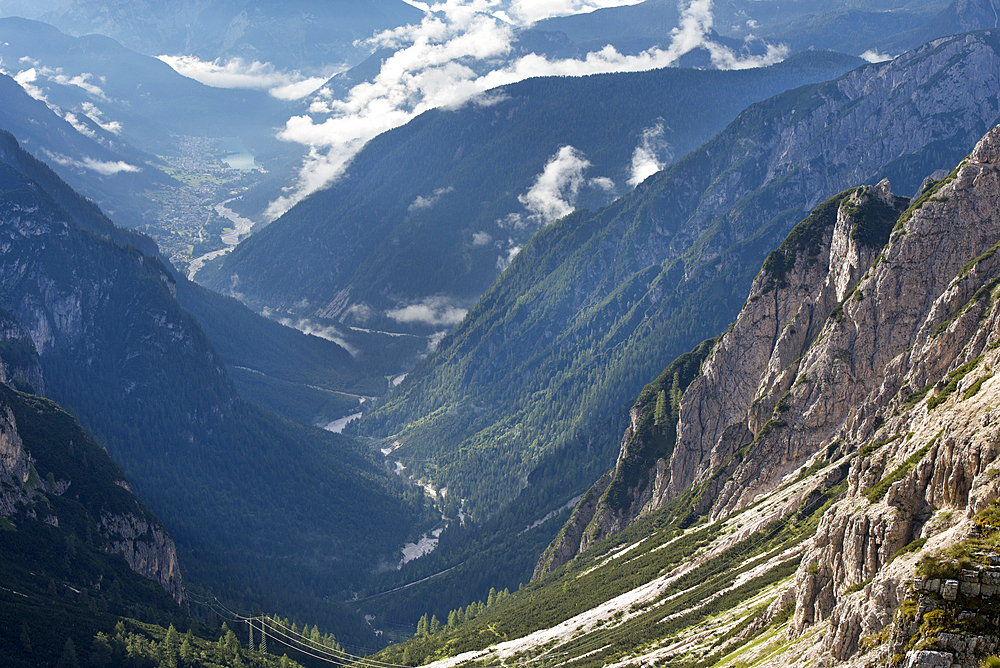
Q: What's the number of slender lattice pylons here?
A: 2